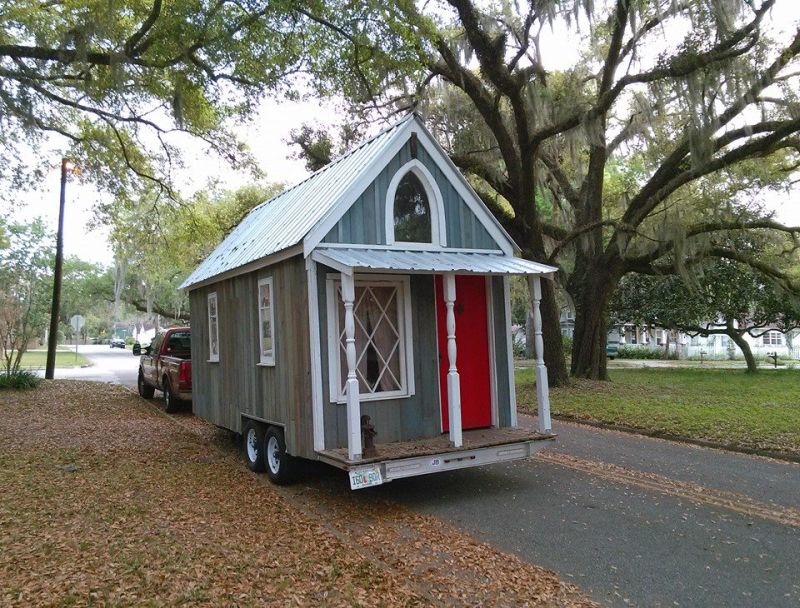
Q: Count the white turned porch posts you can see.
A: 3